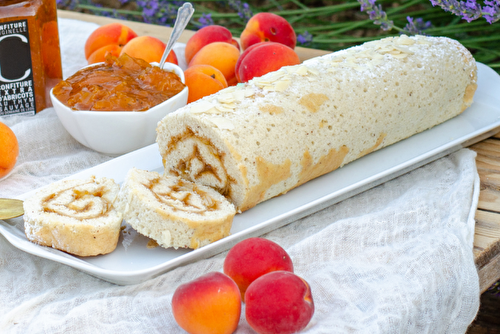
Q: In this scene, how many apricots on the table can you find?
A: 11